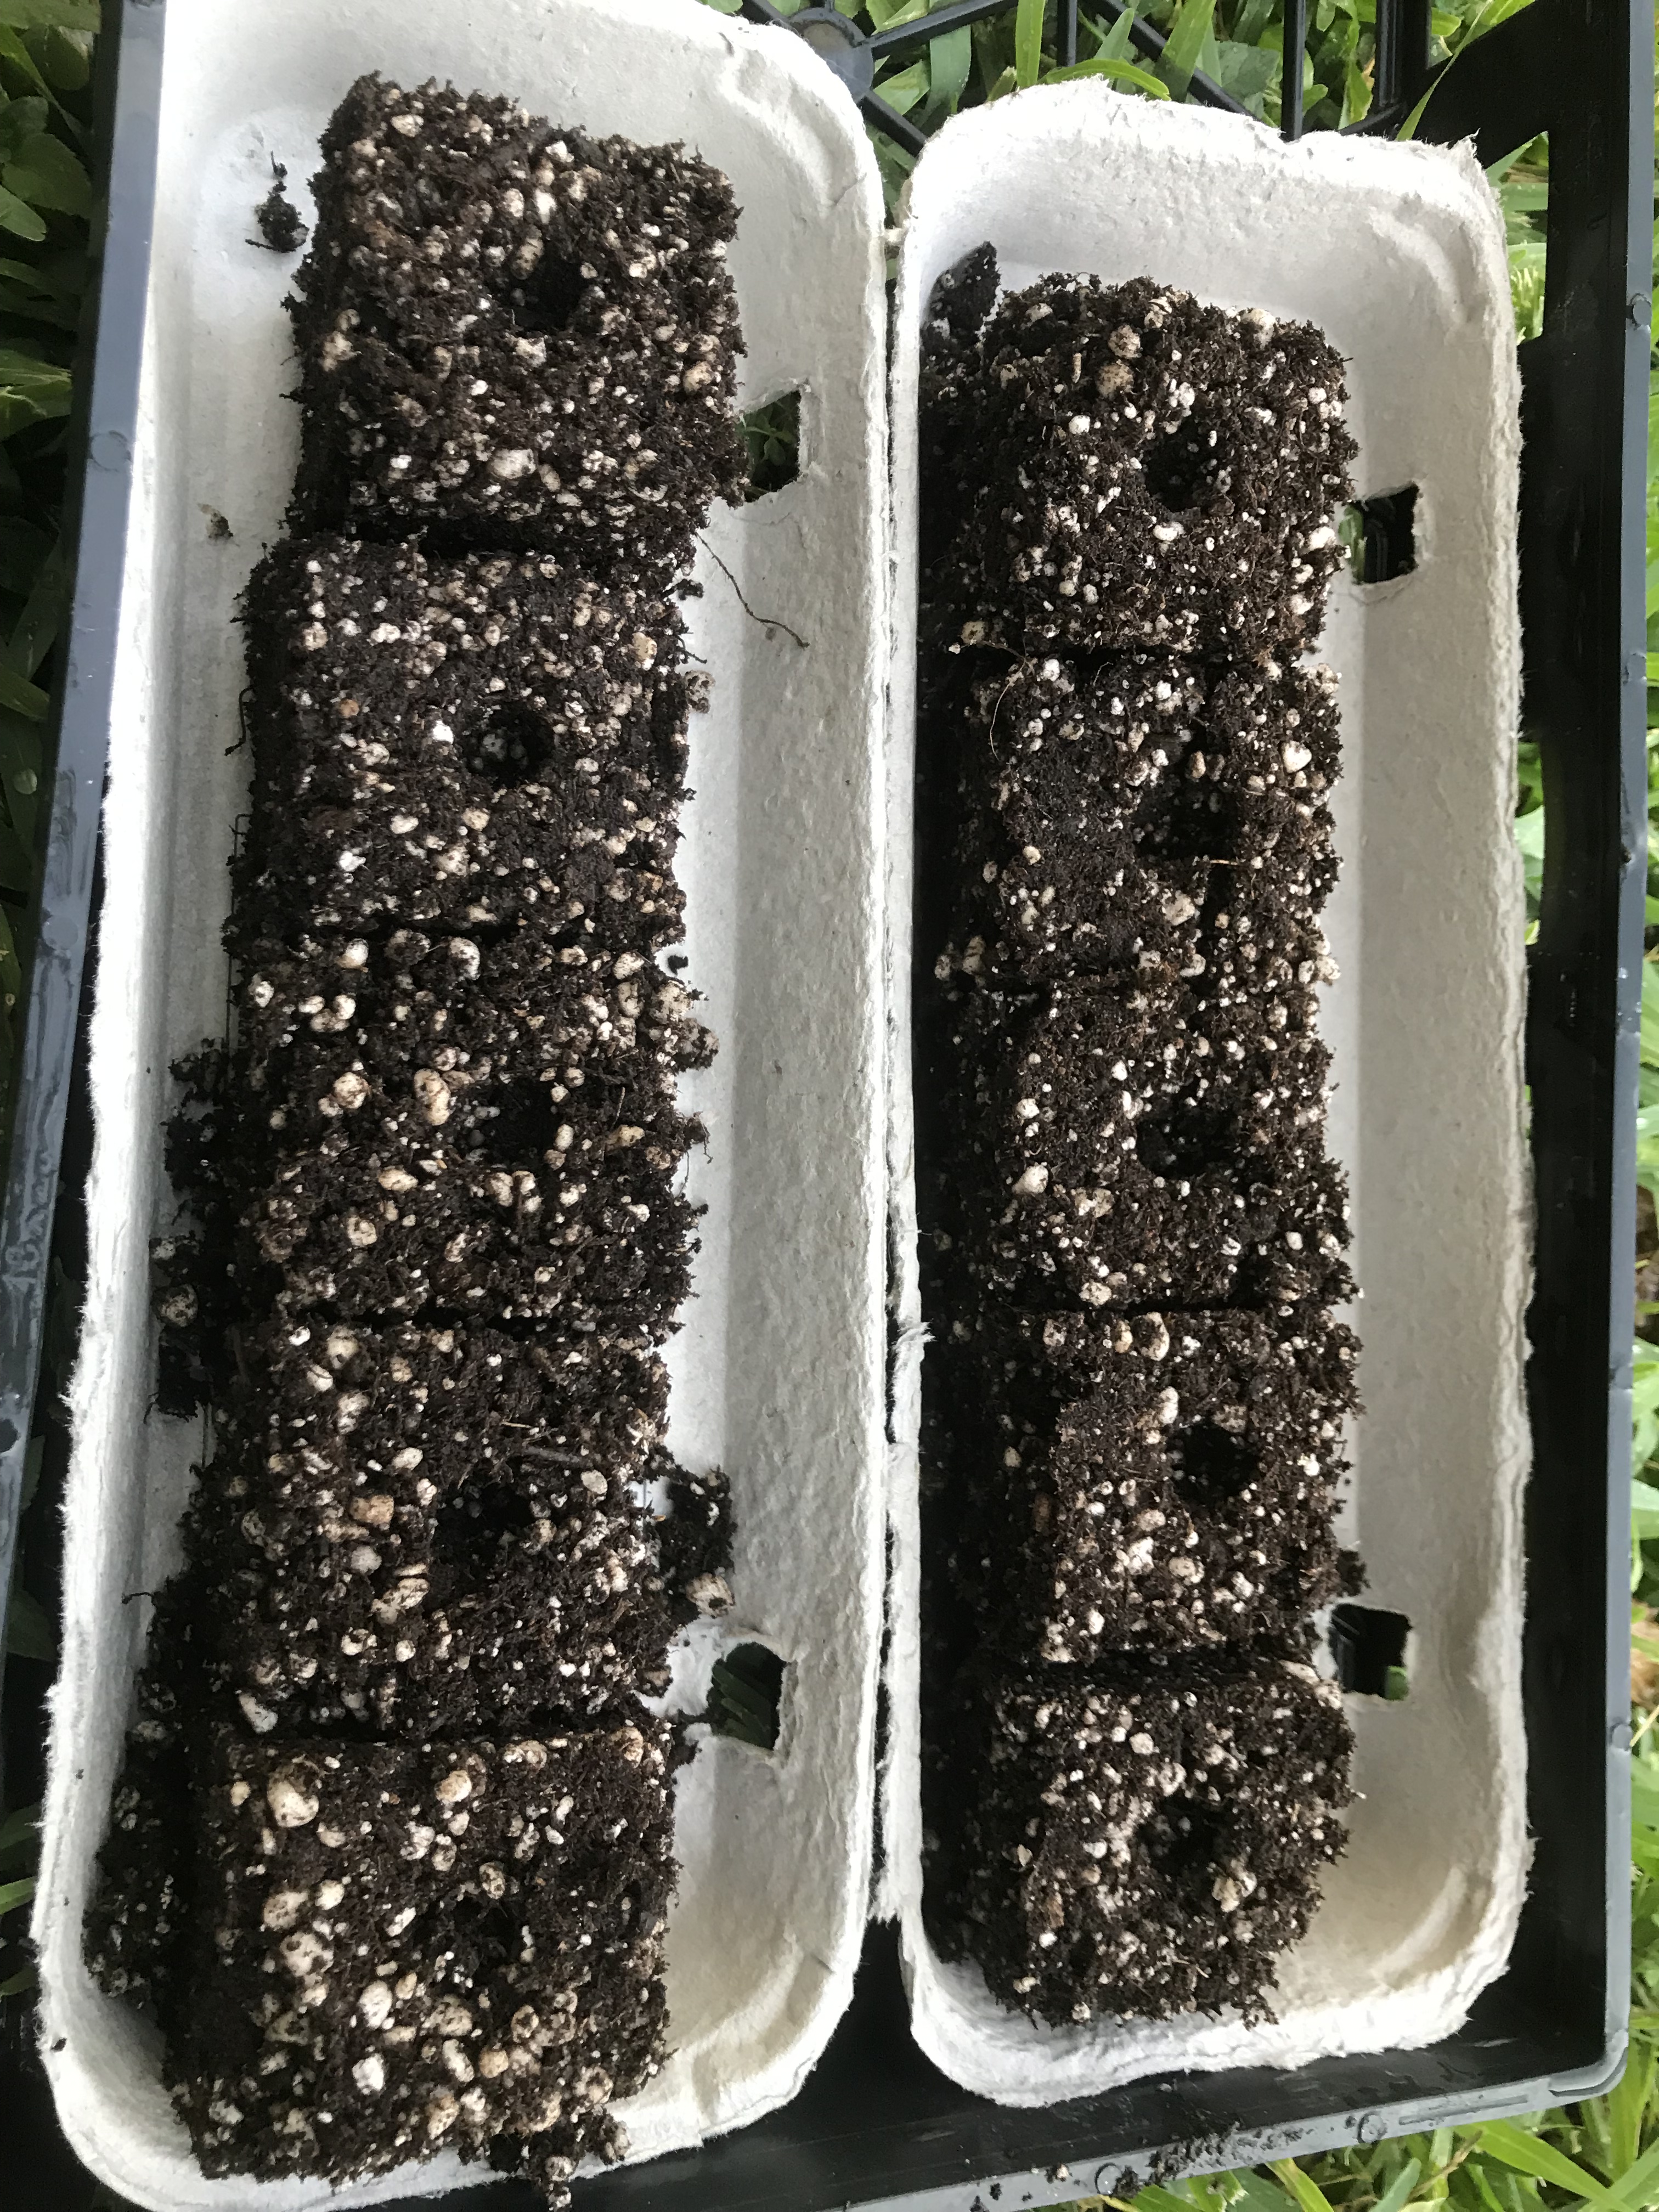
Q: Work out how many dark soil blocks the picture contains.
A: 10